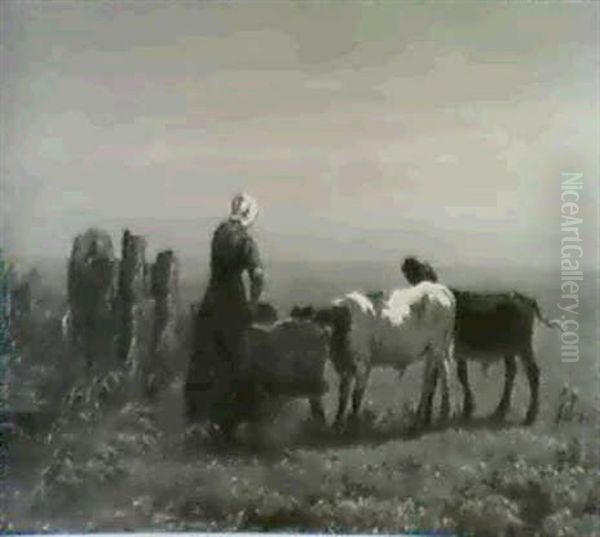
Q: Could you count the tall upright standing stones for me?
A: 3